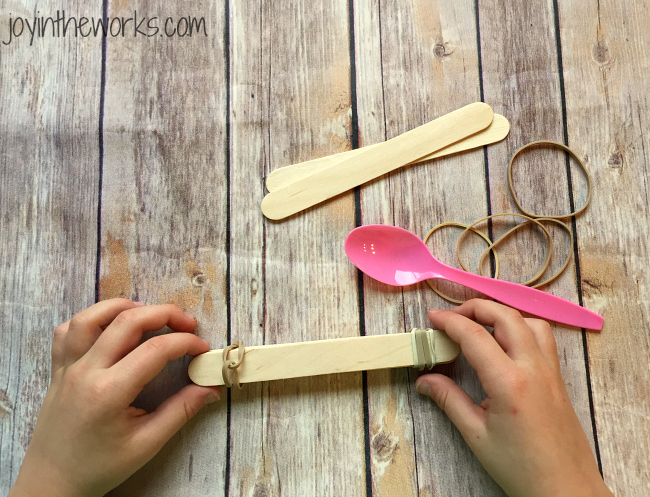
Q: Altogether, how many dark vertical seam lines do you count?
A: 5